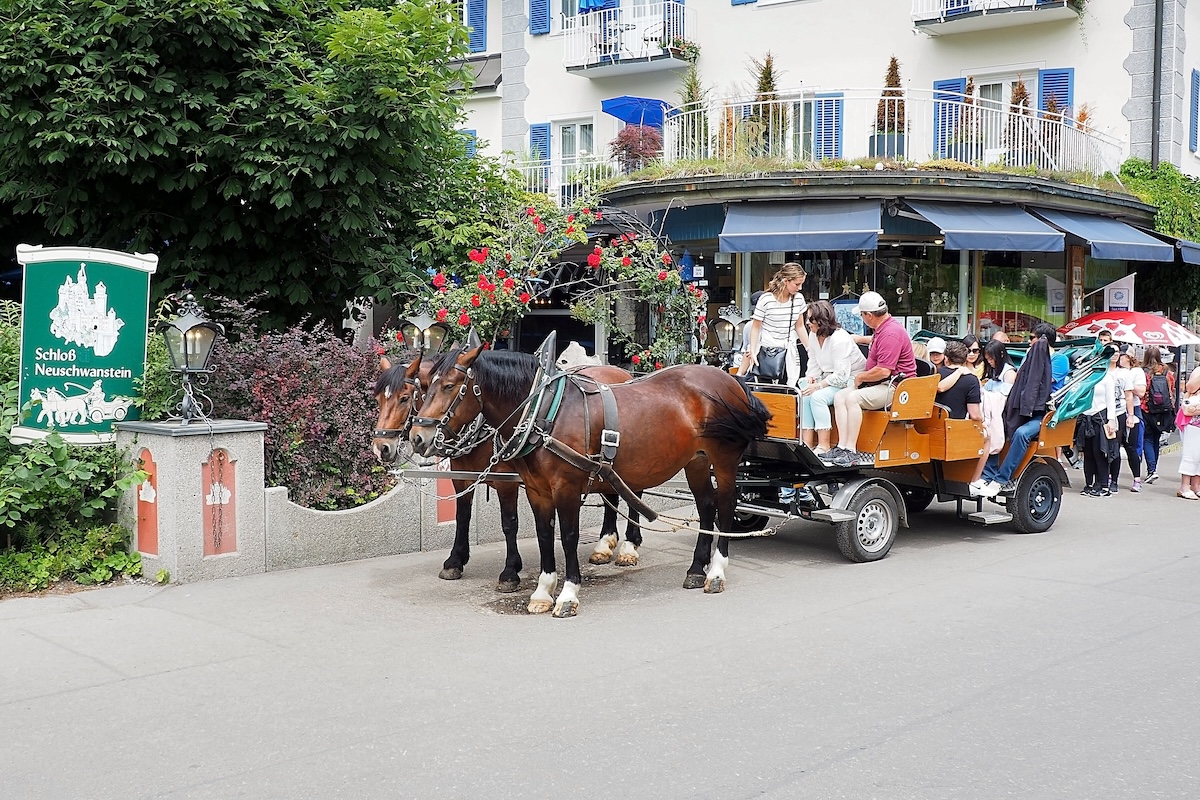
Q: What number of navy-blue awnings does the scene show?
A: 4